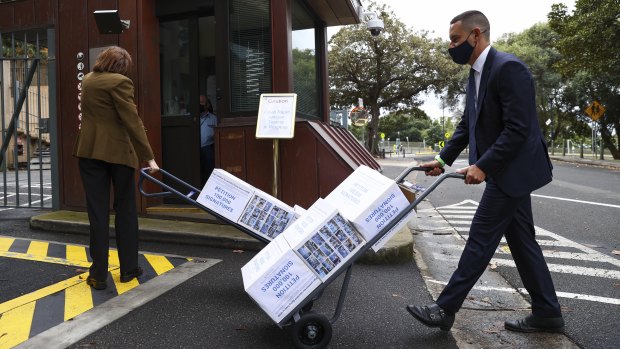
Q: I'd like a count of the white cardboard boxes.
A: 6